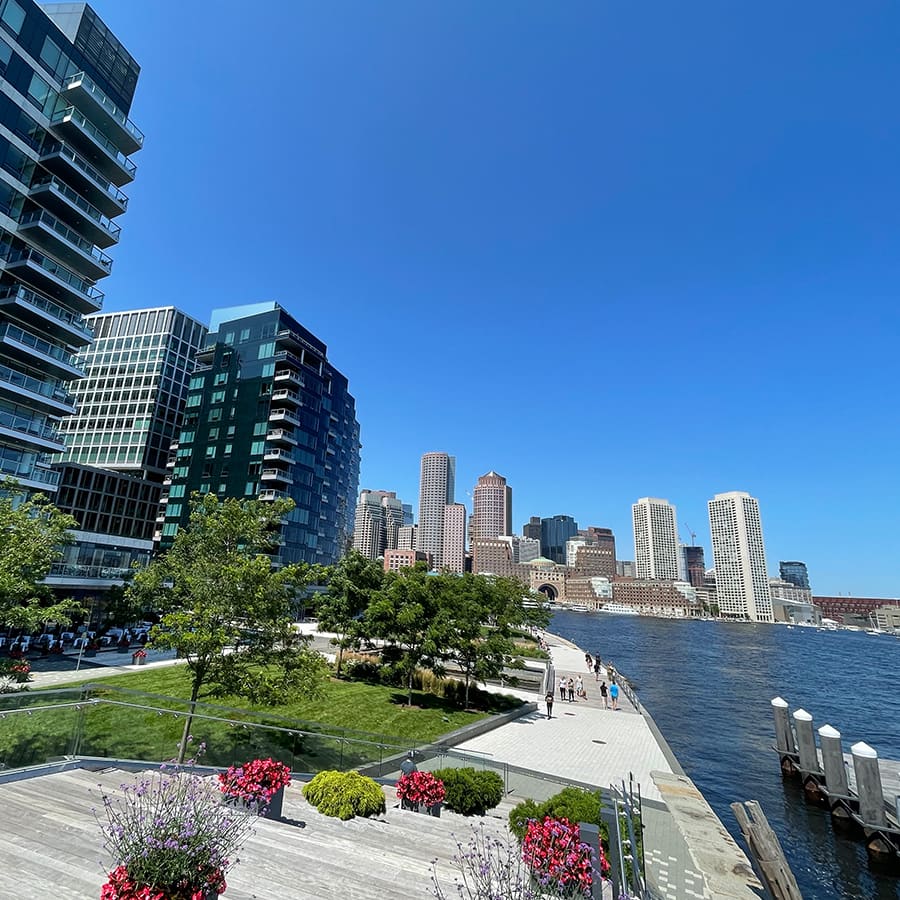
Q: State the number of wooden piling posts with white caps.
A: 4